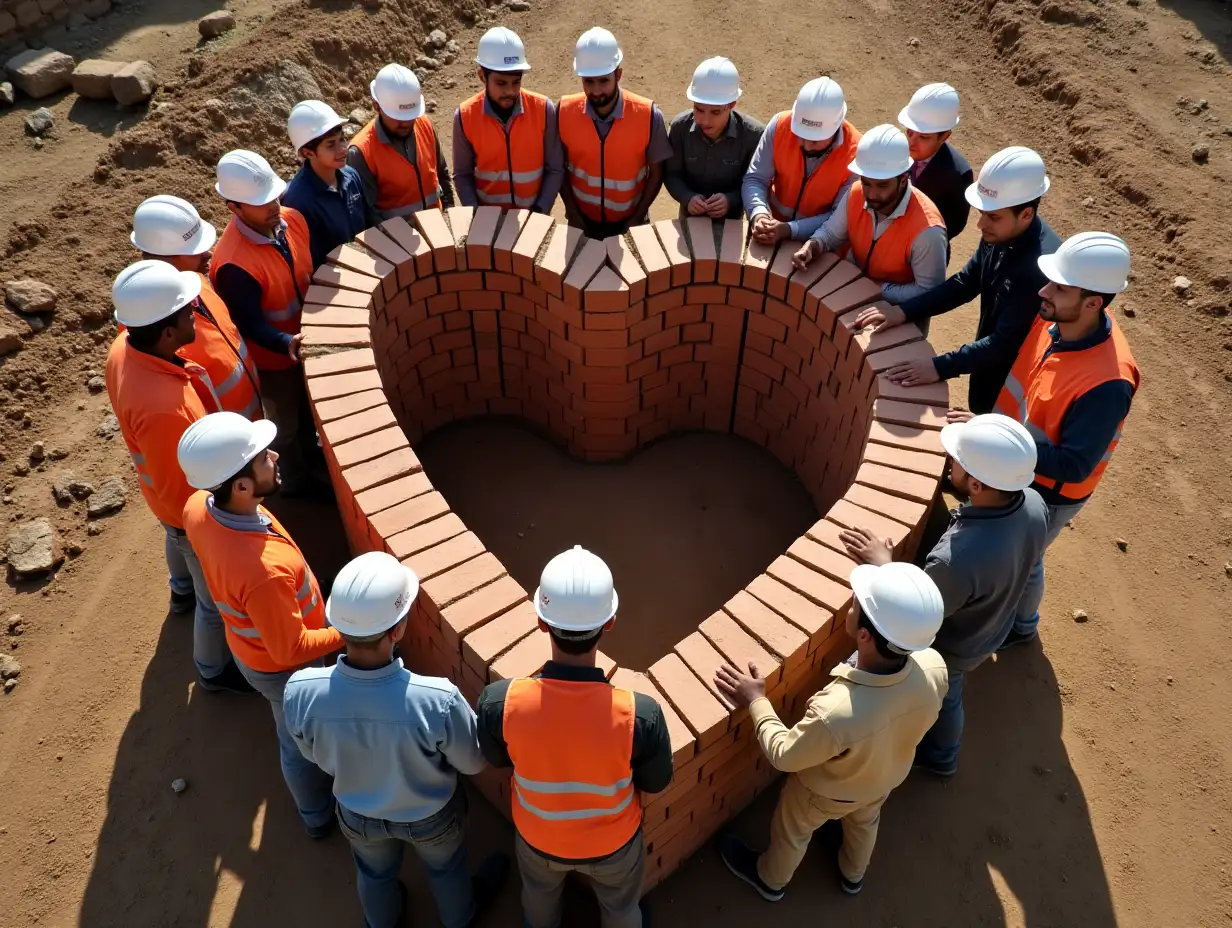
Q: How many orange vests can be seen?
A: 11